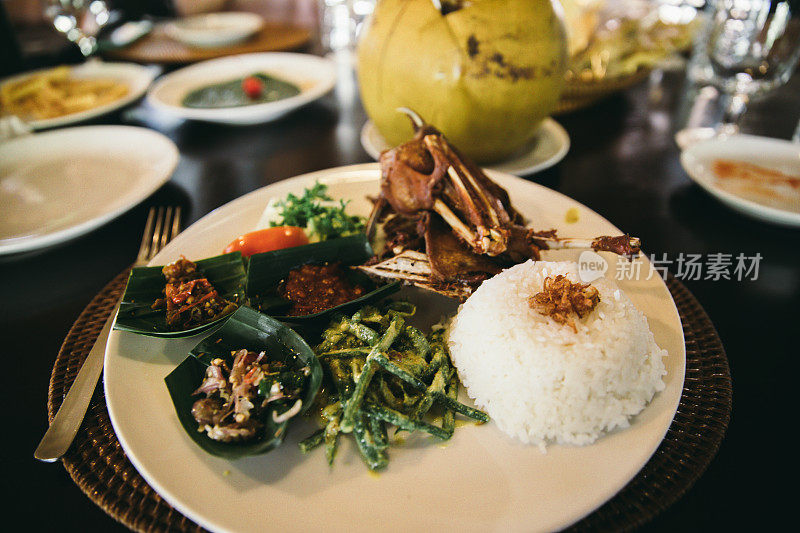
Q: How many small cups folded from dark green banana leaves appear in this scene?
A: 3